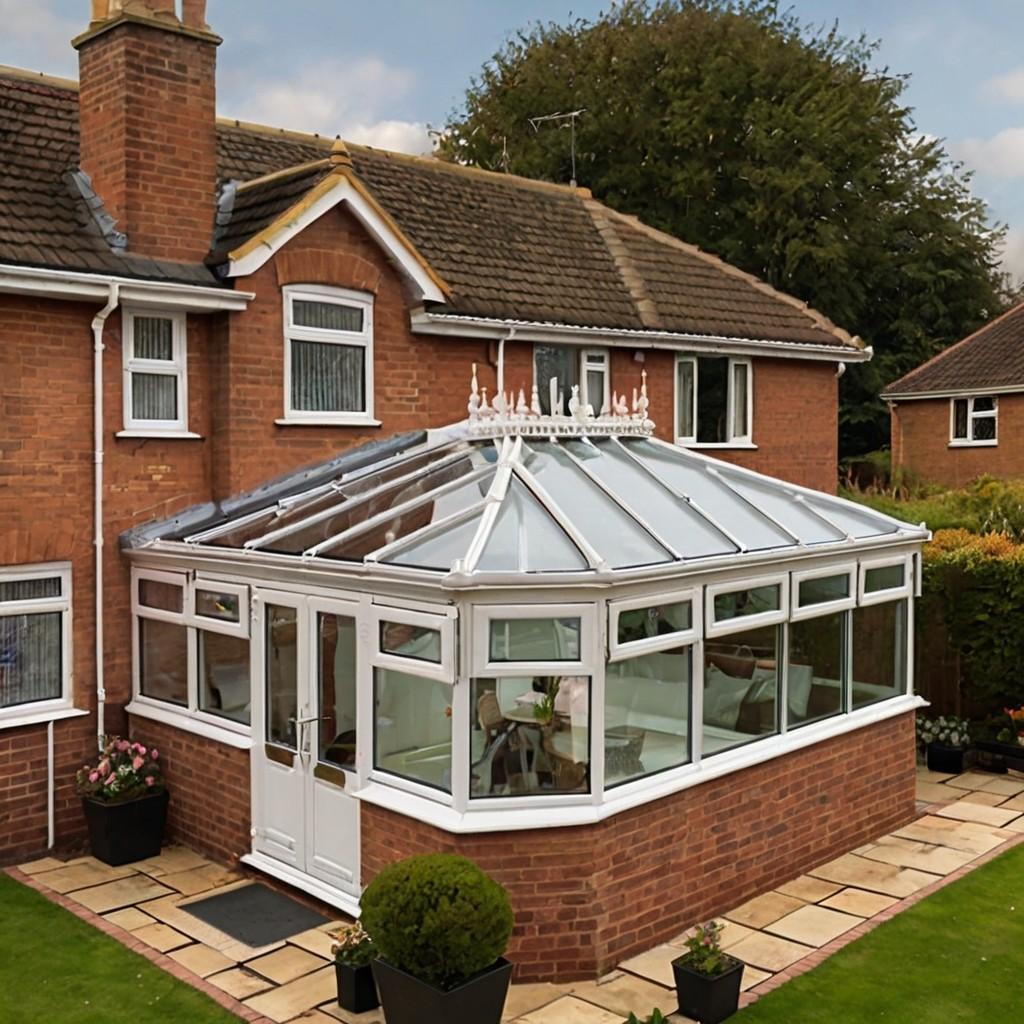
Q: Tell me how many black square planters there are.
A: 5